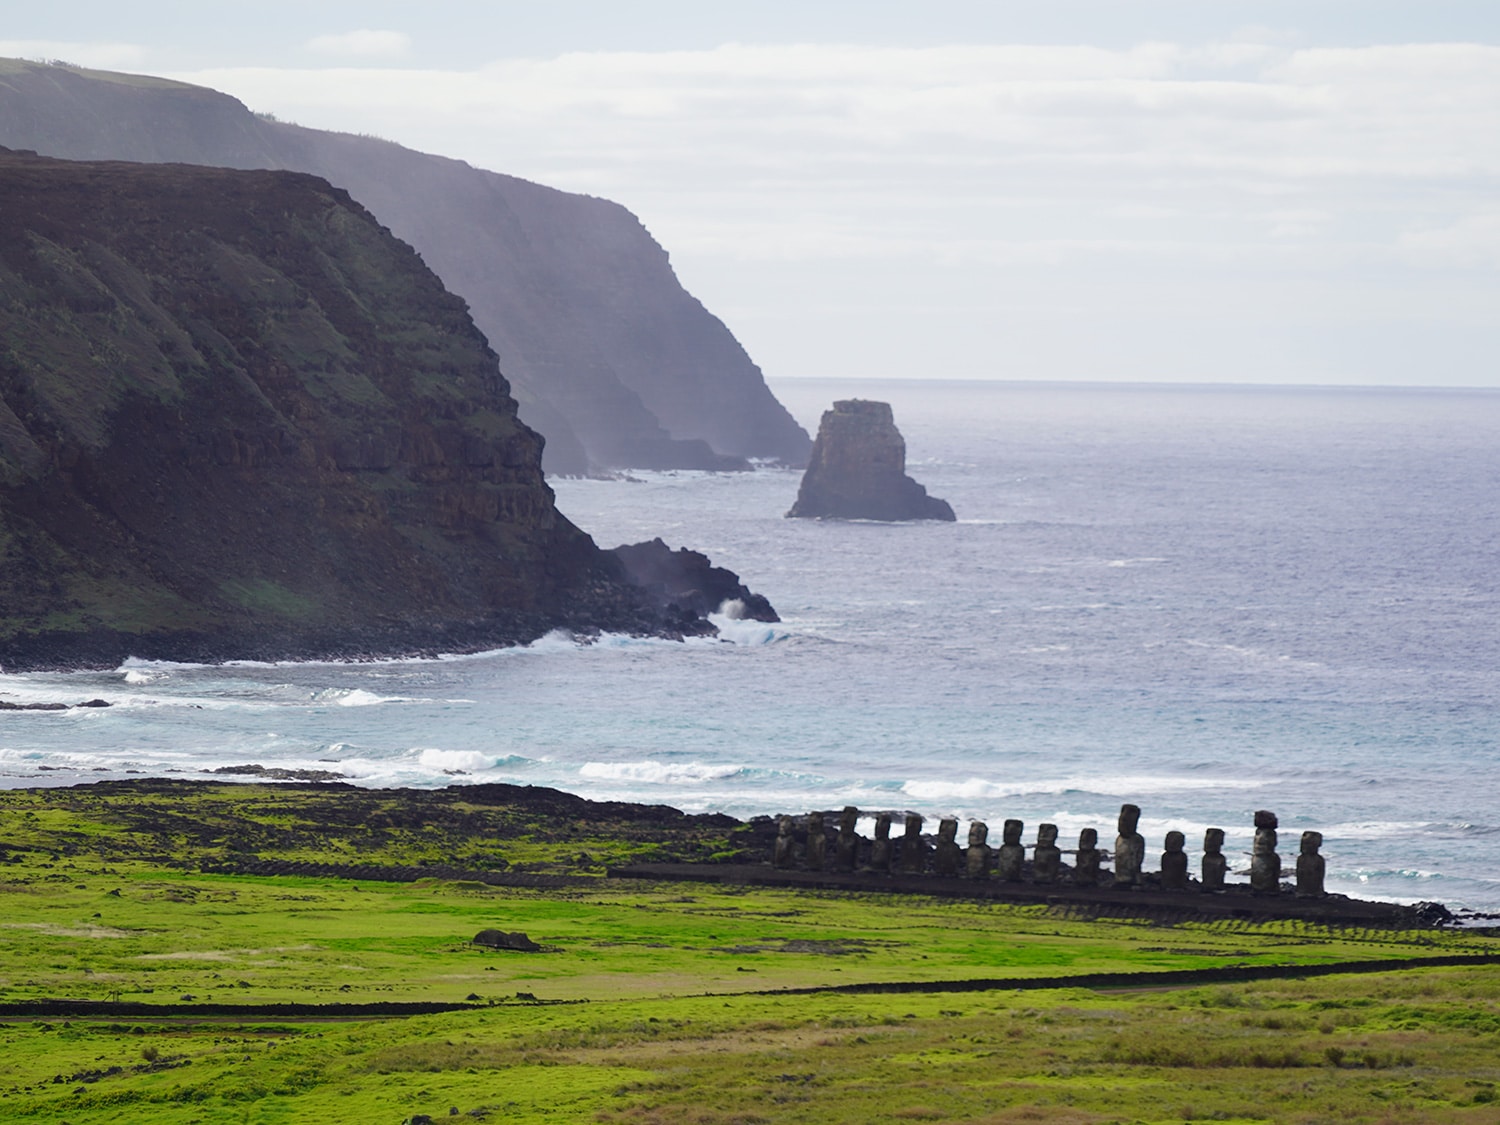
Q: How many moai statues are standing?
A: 15